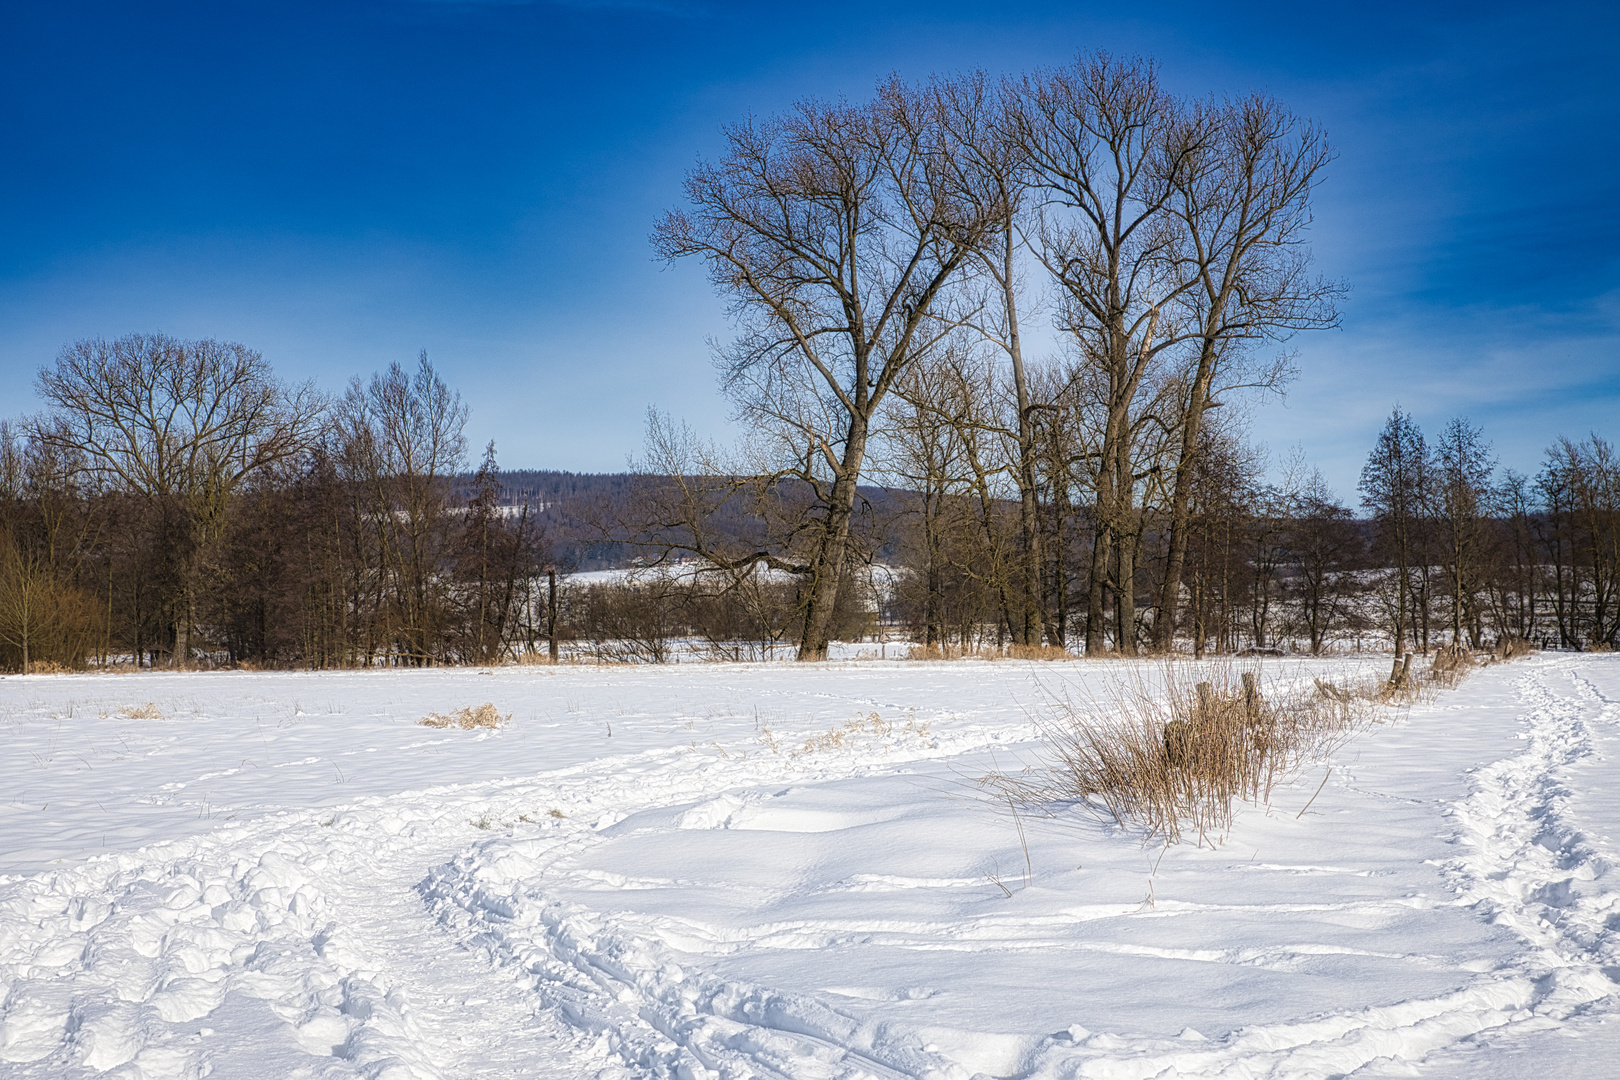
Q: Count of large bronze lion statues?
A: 0